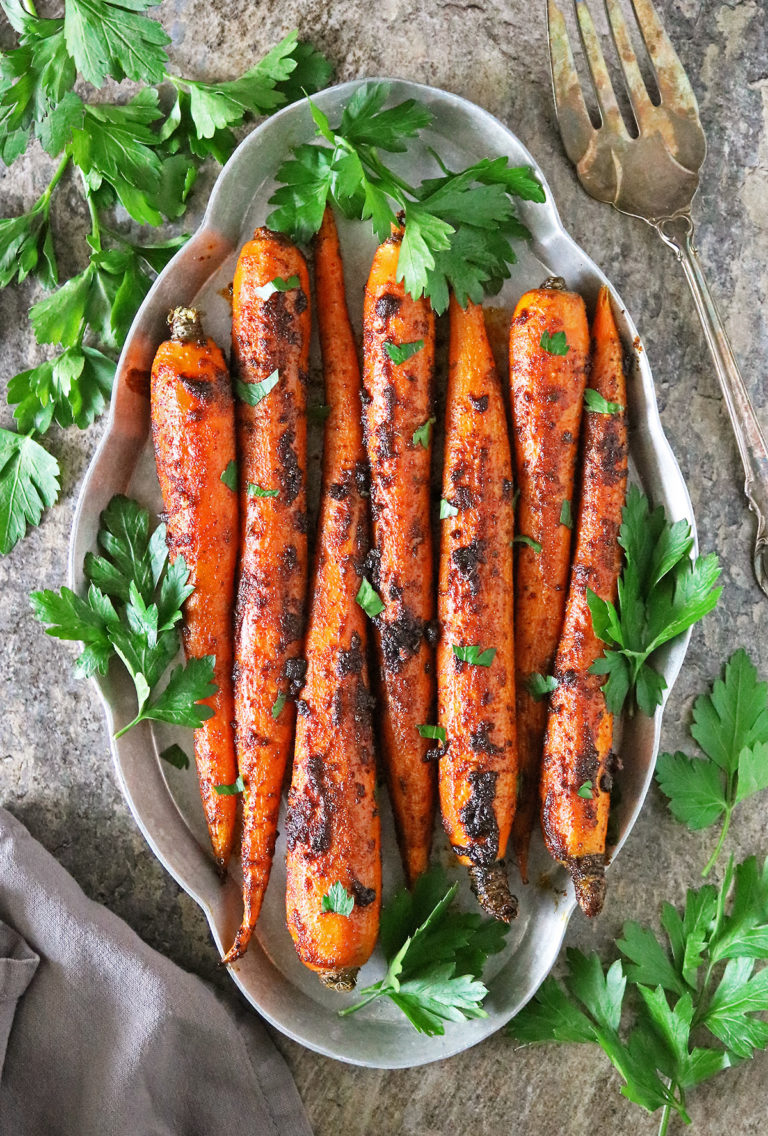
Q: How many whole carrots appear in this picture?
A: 7